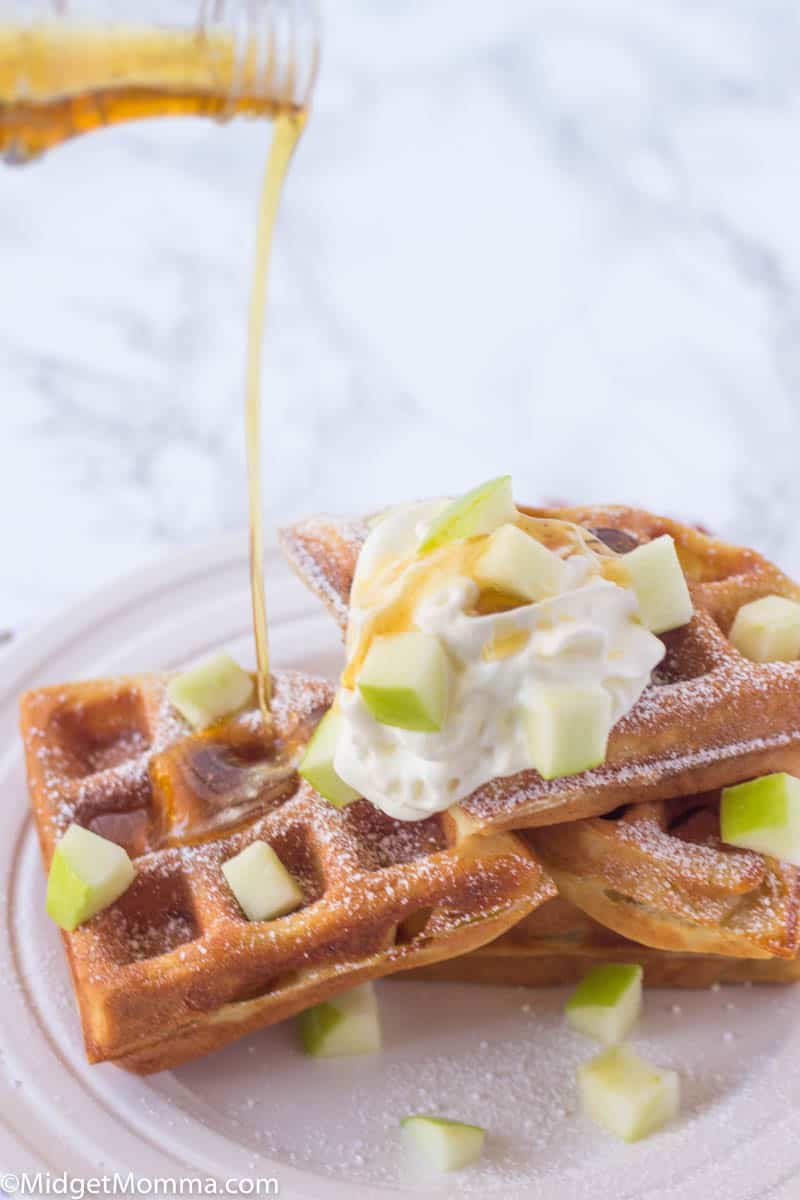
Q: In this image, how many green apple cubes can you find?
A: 15